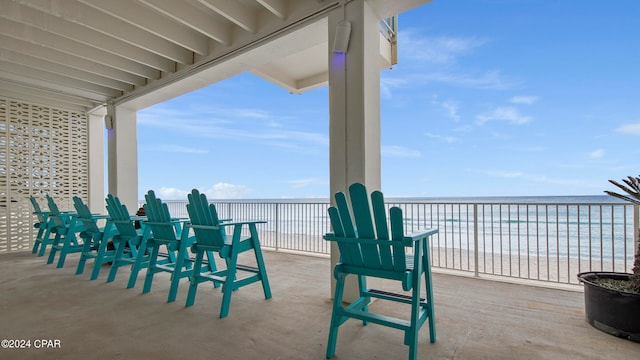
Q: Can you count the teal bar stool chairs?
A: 7